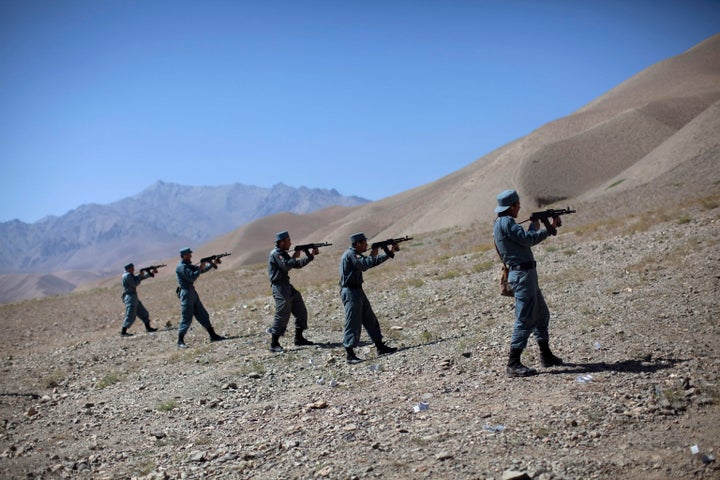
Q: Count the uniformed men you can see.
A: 5